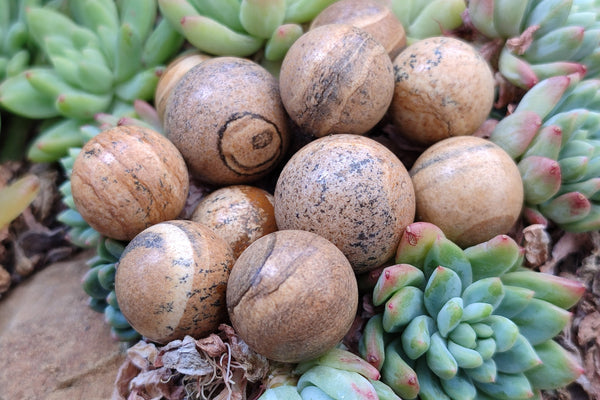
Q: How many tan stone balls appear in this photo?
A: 11